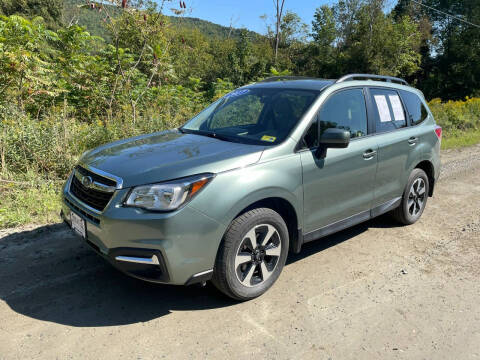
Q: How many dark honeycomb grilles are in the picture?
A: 1